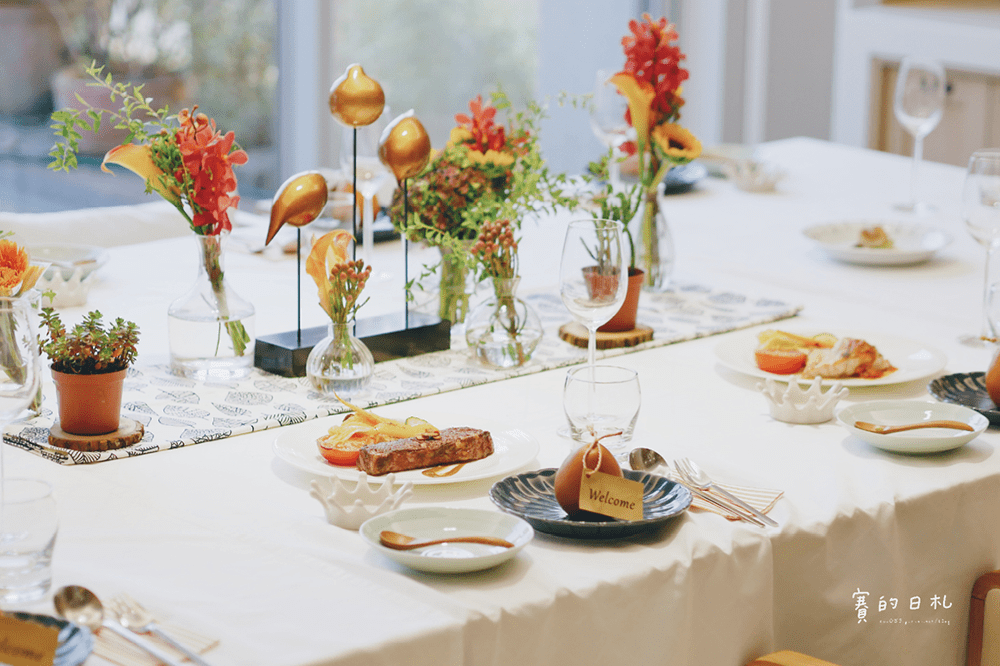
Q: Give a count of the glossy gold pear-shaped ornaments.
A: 3